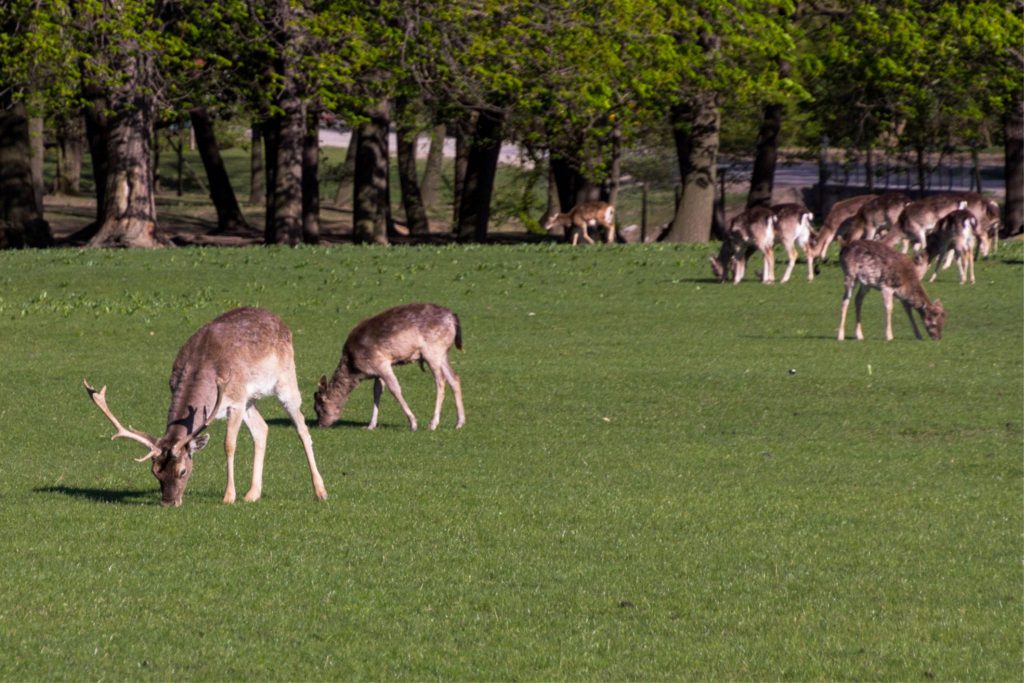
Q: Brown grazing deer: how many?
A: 11